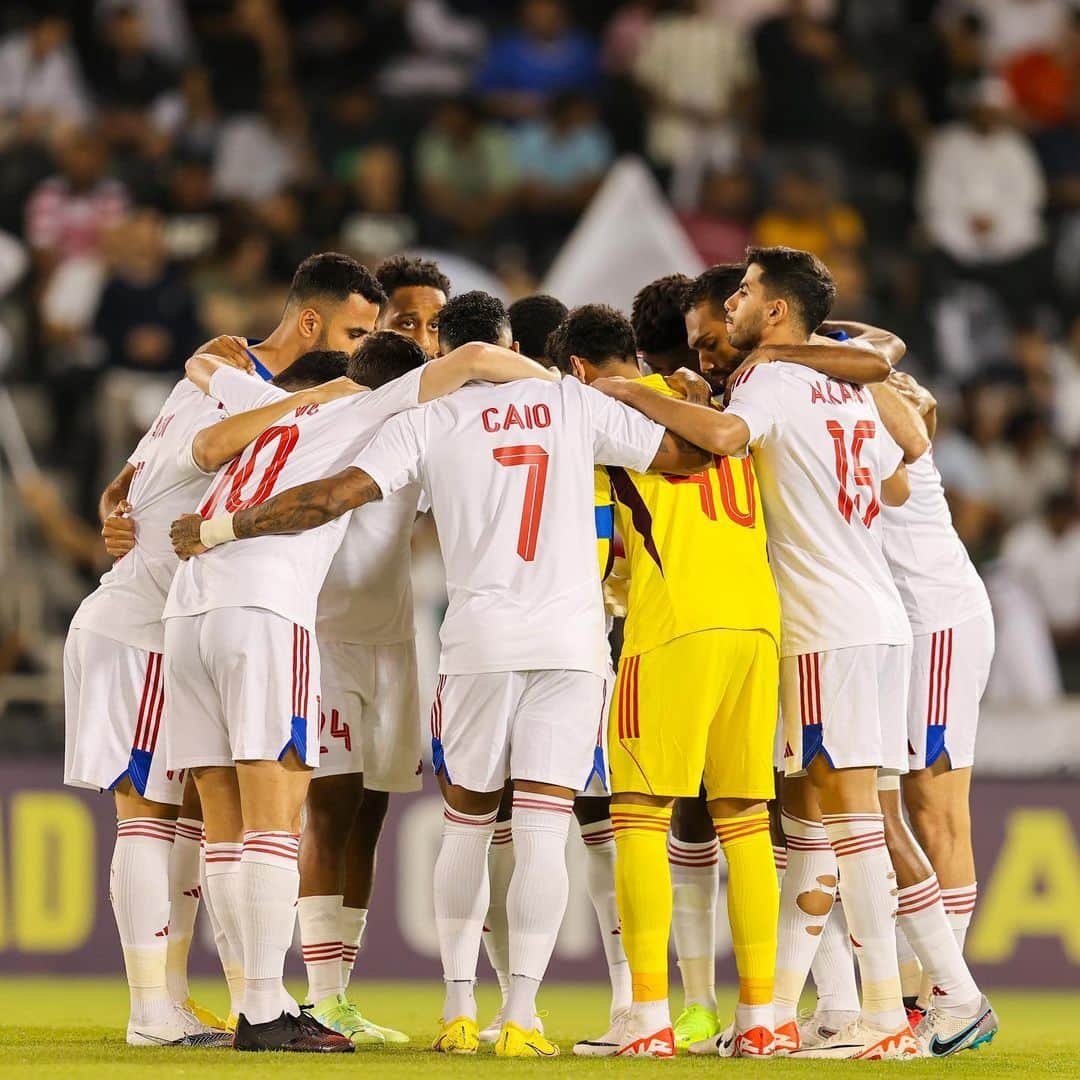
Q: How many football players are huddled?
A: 11